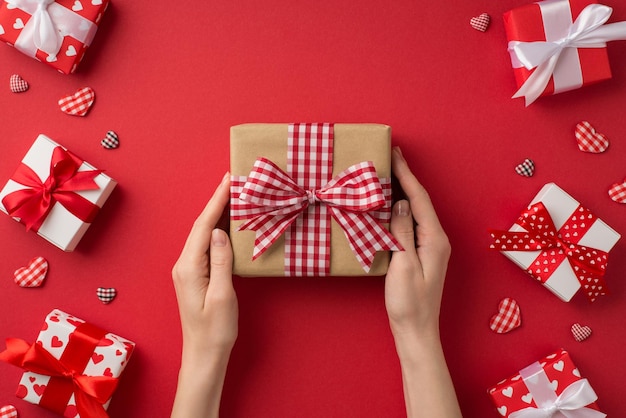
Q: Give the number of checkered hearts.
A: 12